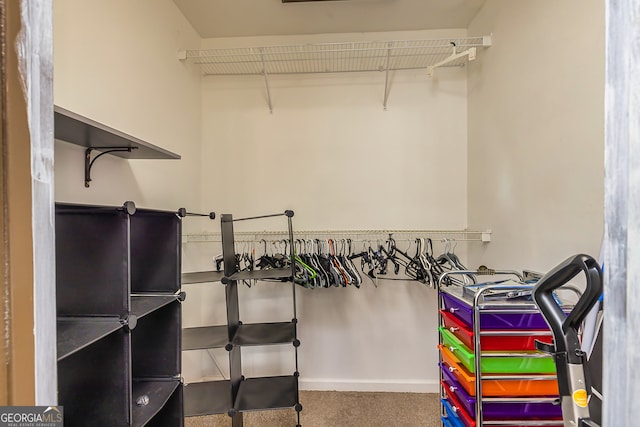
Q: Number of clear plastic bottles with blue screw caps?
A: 0